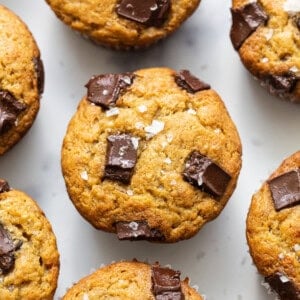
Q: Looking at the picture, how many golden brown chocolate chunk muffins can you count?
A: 7